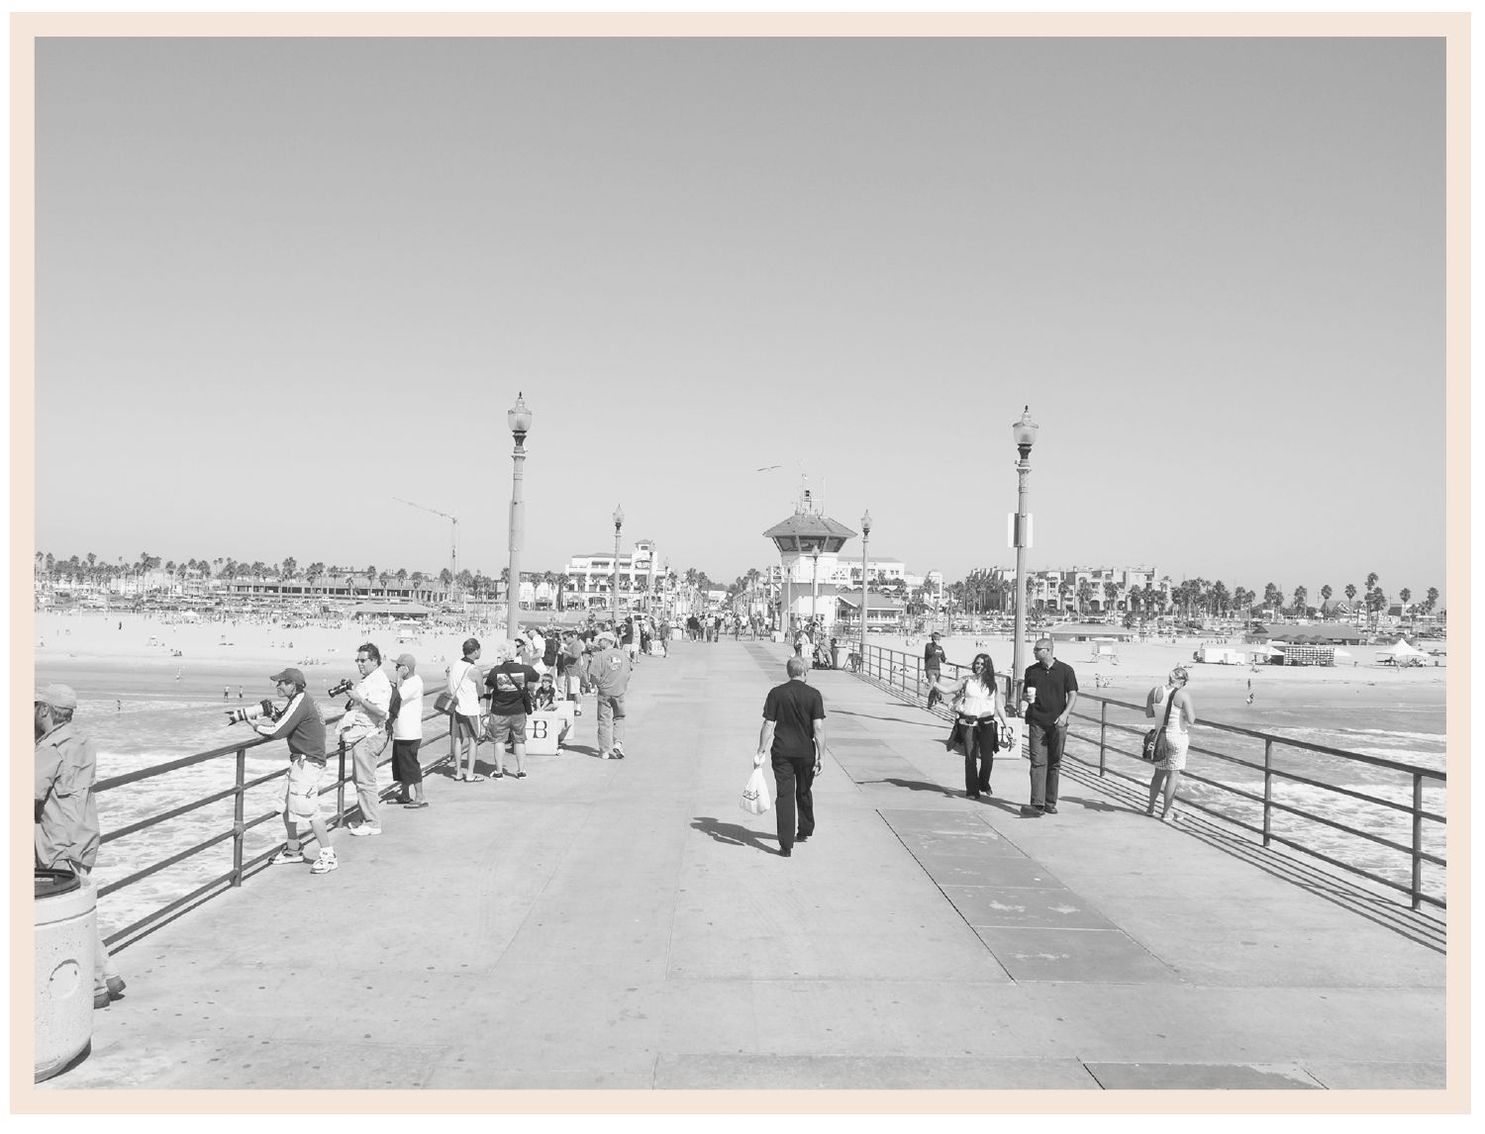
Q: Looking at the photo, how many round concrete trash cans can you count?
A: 1